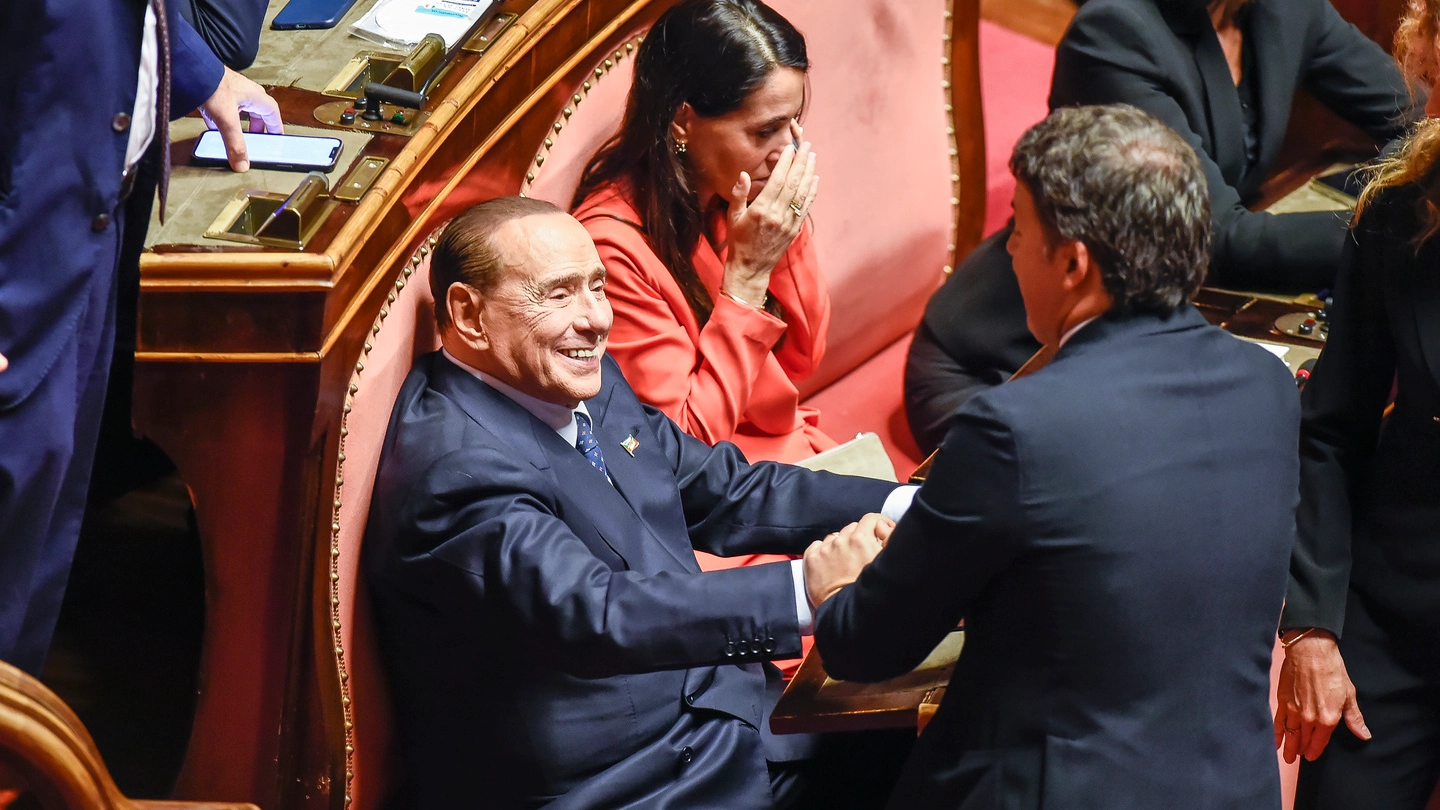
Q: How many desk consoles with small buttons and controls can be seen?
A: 2